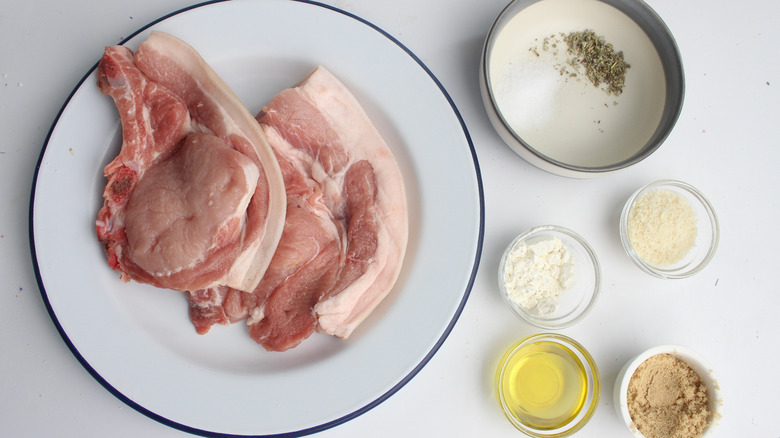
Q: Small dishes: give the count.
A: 4